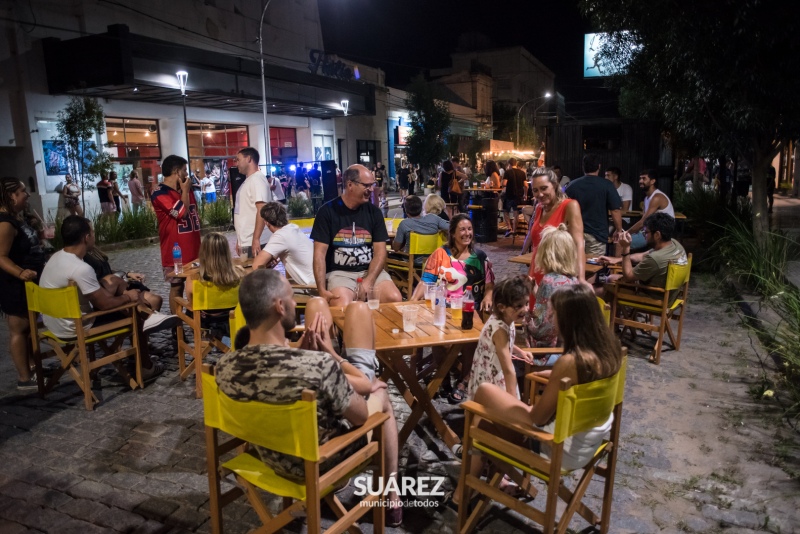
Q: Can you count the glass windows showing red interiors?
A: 3